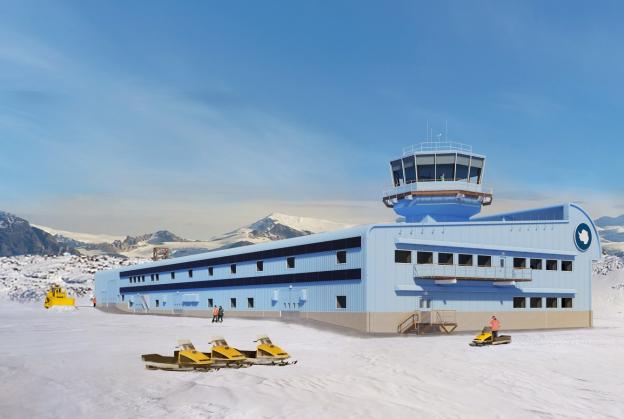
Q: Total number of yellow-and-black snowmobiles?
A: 4